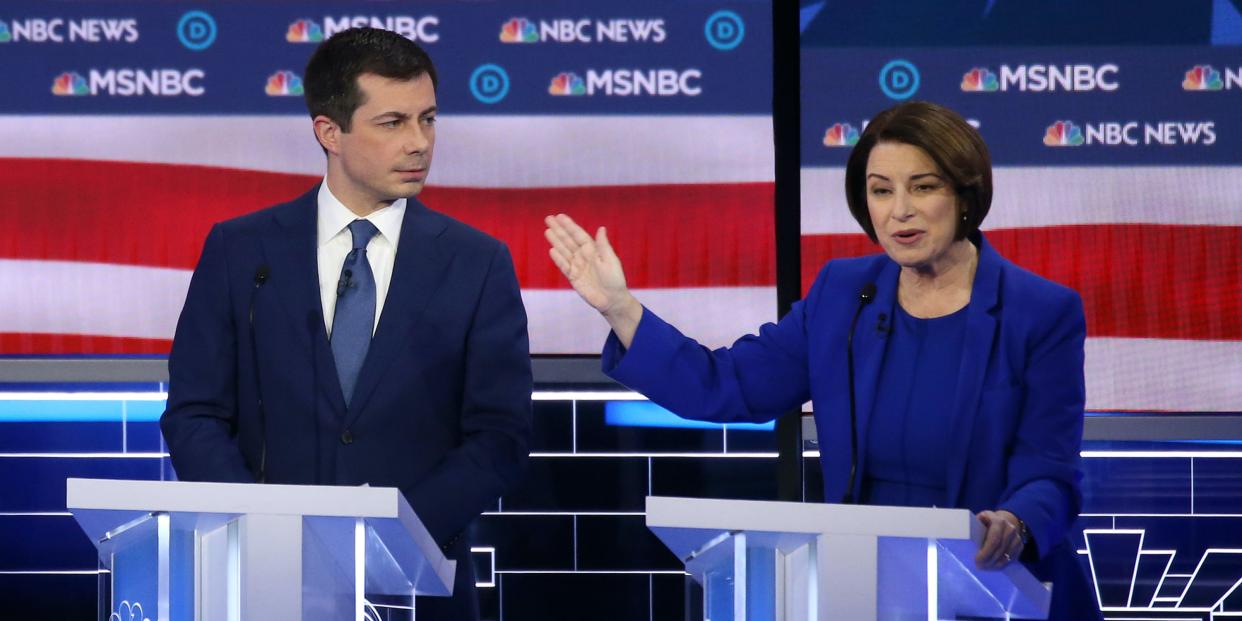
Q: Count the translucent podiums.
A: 2